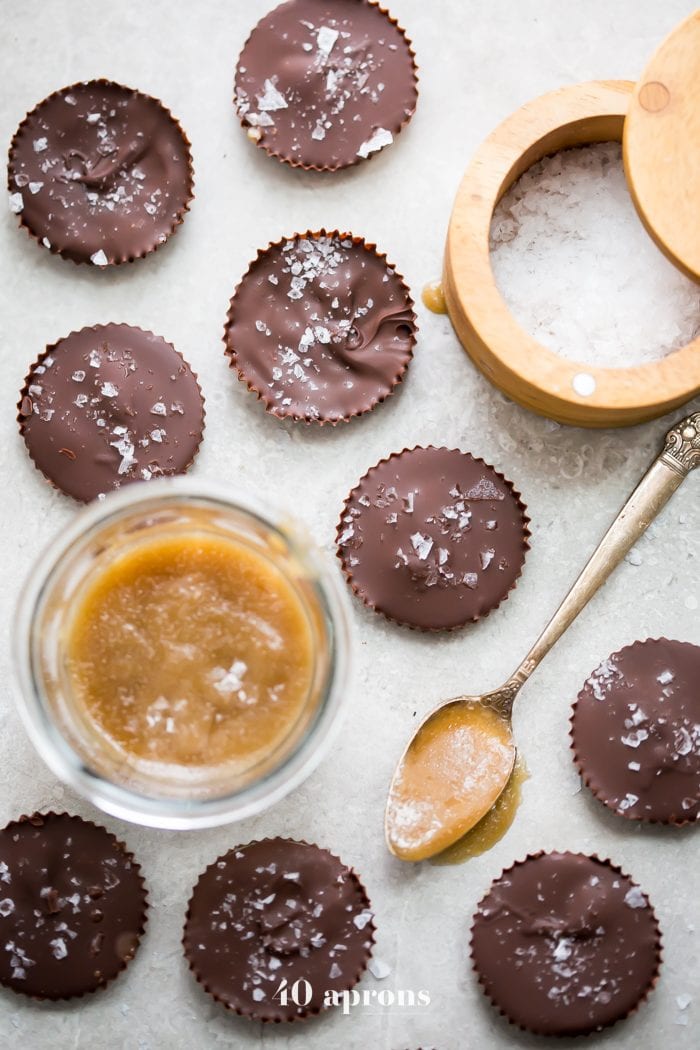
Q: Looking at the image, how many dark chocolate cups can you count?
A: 9